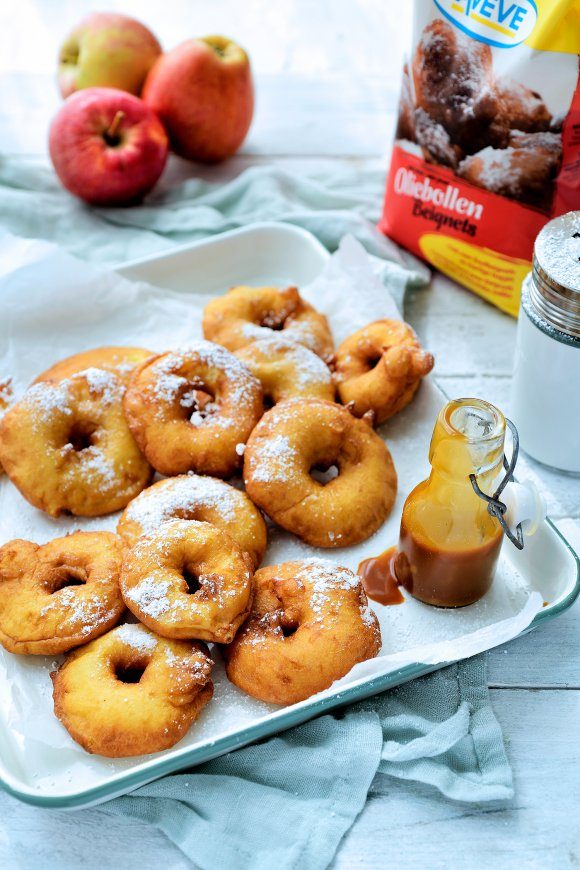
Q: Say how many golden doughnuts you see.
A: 12